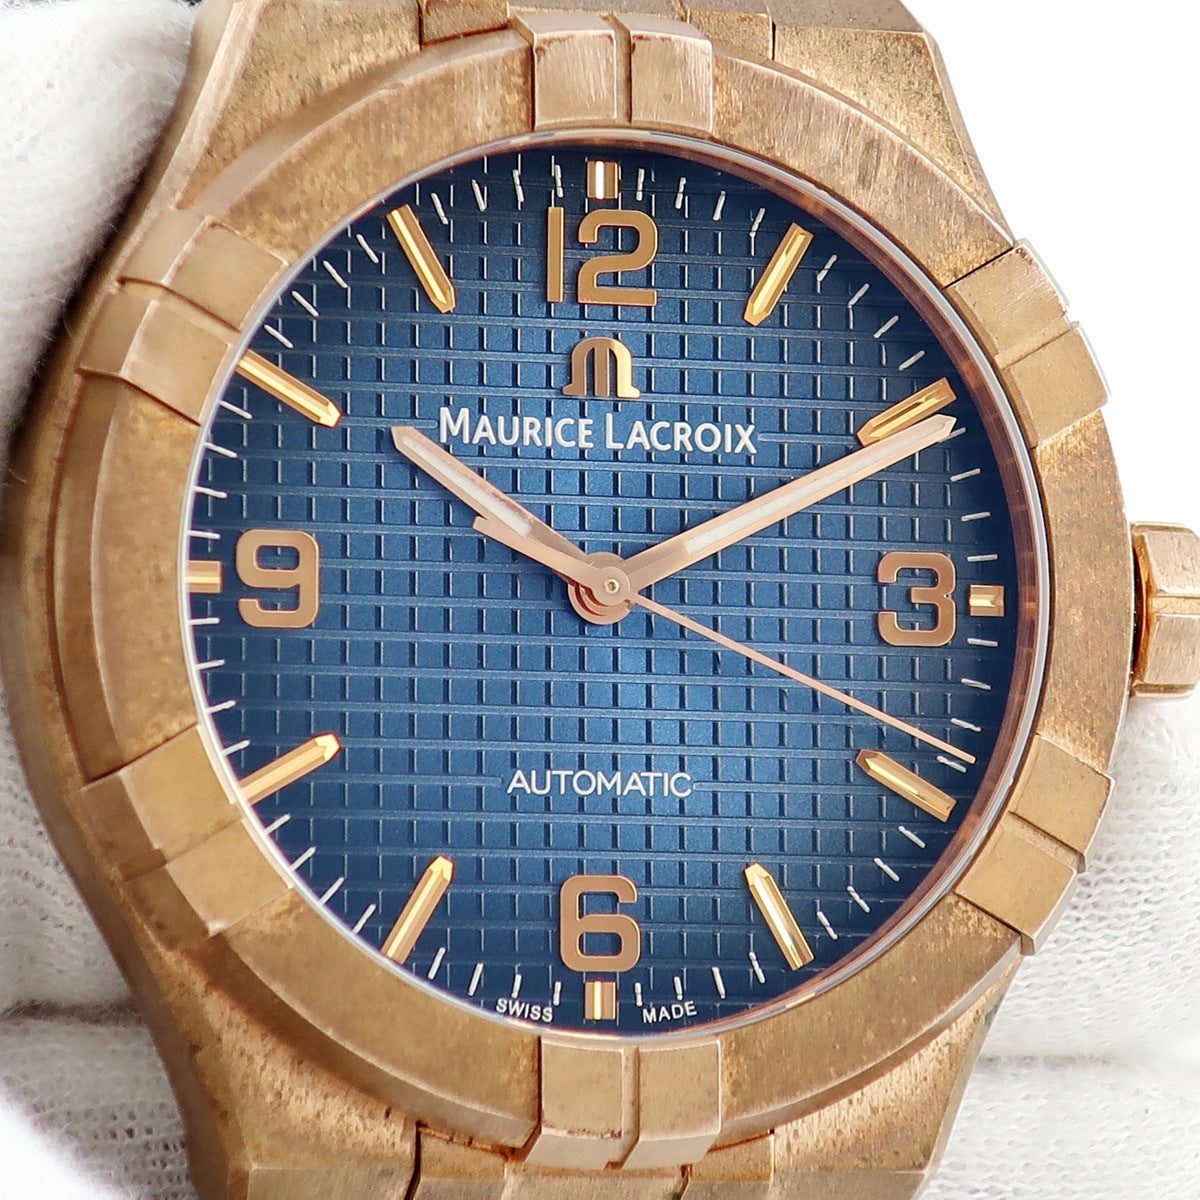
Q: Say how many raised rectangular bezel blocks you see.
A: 12